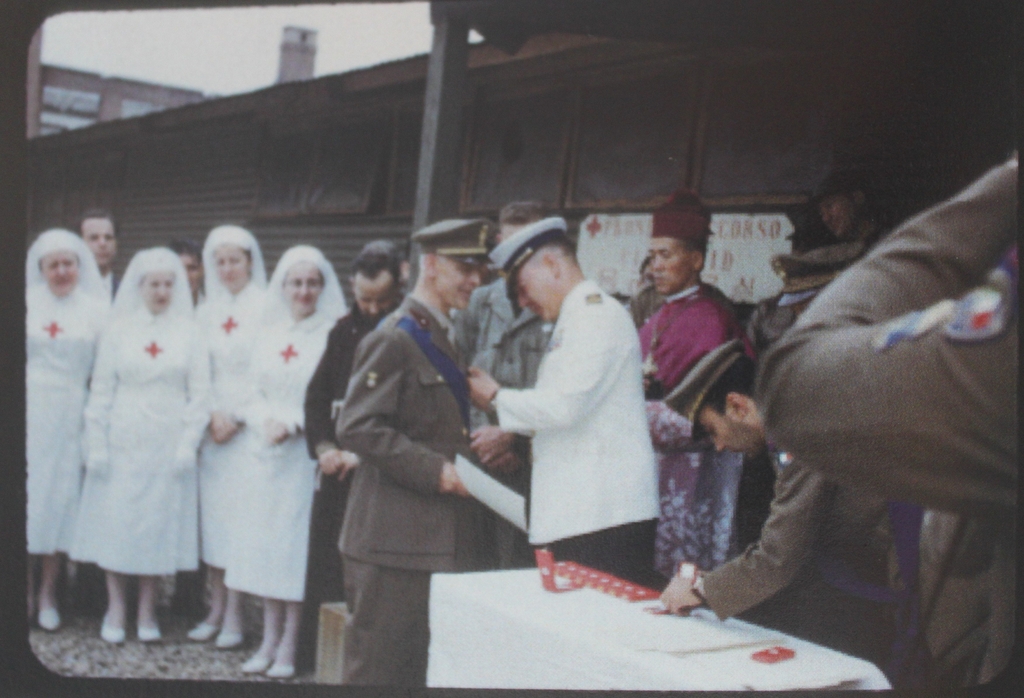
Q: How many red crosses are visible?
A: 5